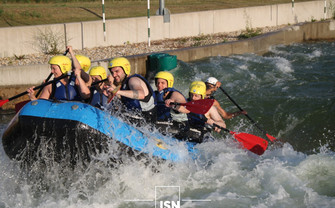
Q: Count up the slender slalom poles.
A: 4